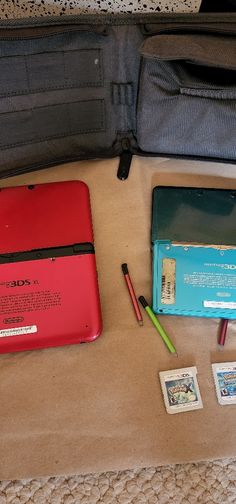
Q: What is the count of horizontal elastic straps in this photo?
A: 2